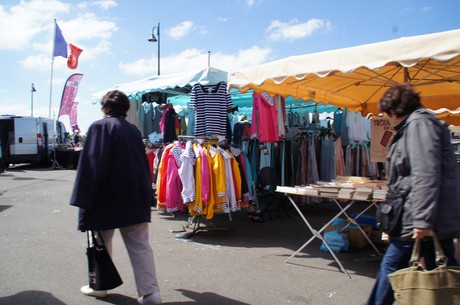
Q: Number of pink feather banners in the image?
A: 2